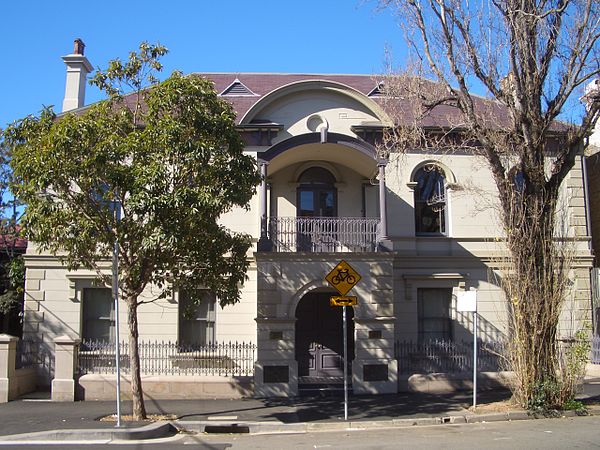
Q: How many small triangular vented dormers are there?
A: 2